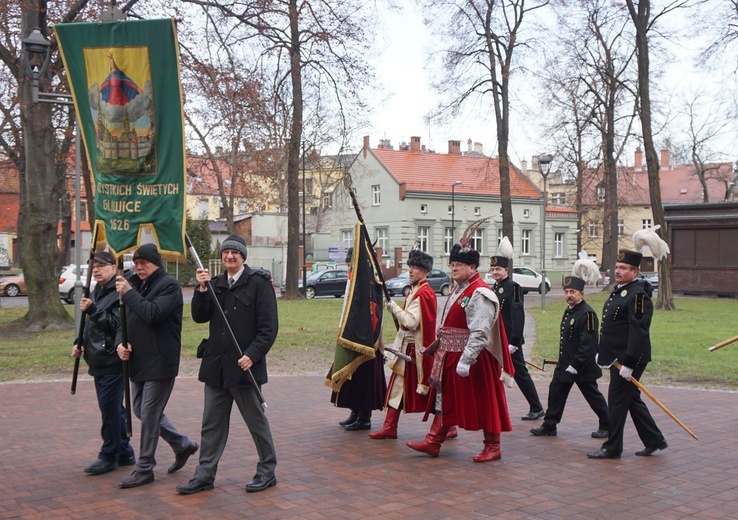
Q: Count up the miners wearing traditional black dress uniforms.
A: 3